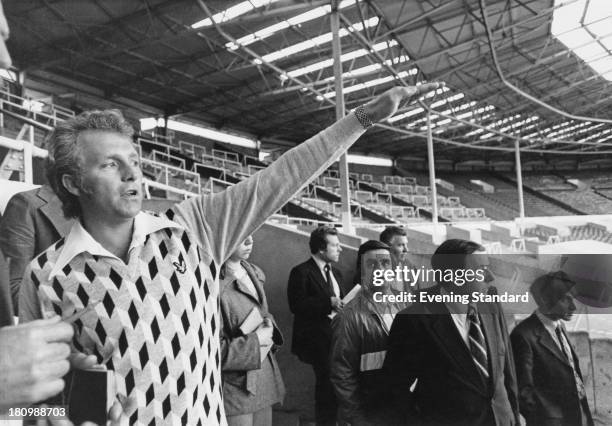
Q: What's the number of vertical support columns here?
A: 3